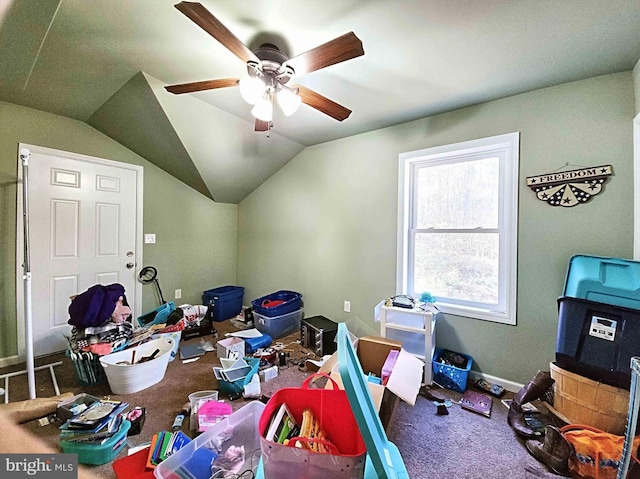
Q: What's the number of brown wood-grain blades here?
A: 5